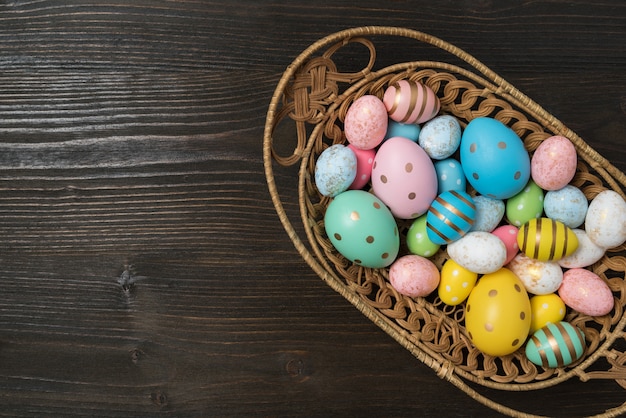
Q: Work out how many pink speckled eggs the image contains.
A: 4